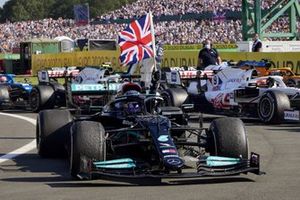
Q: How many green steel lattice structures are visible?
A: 1